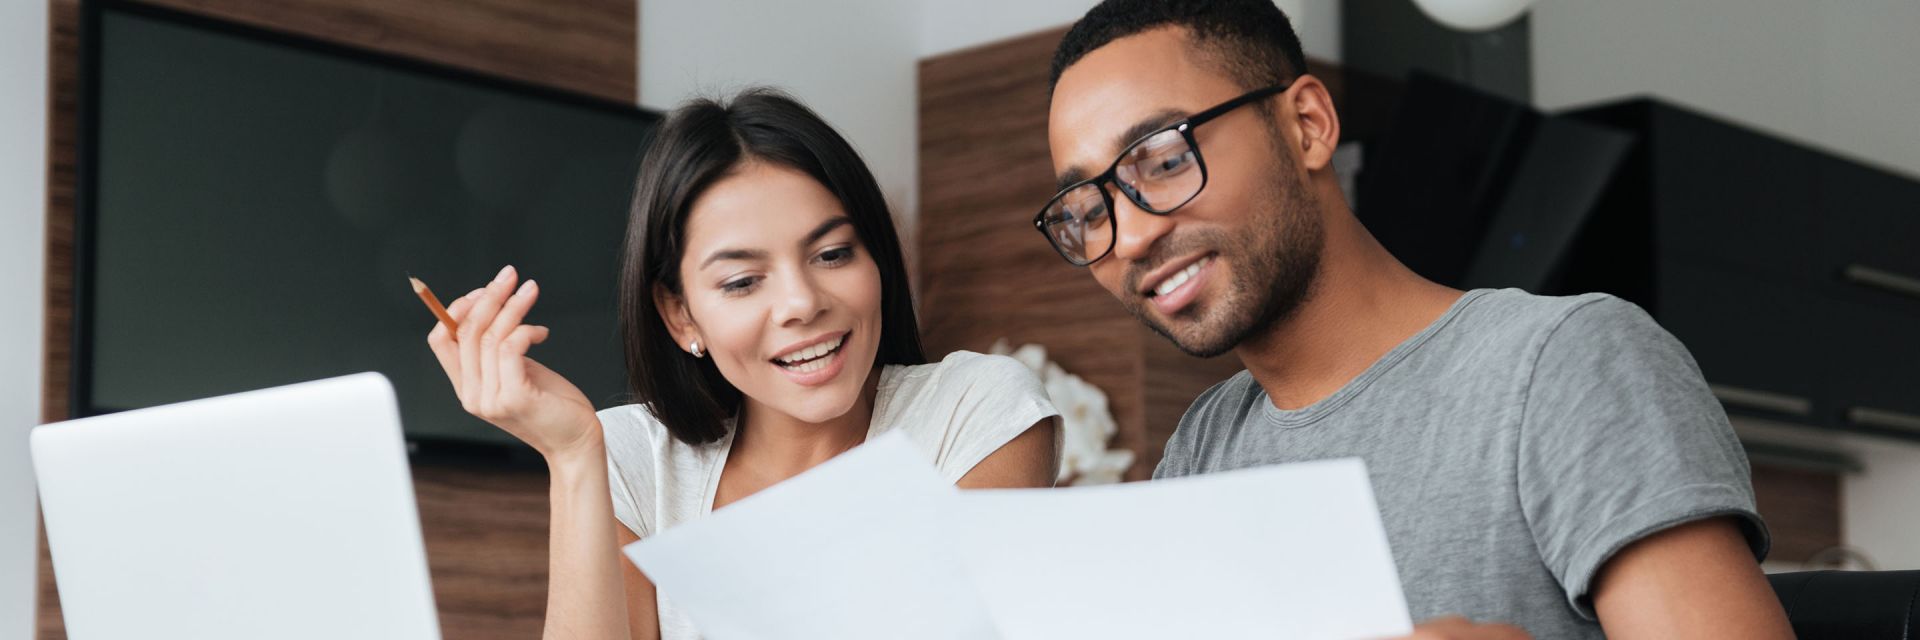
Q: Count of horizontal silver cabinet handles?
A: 3